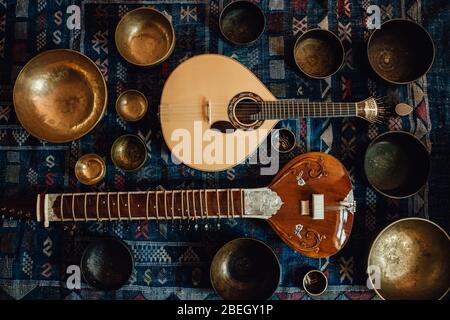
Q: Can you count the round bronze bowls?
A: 14